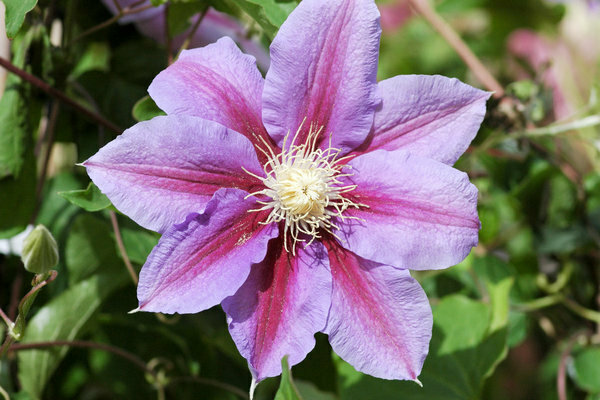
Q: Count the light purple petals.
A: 8